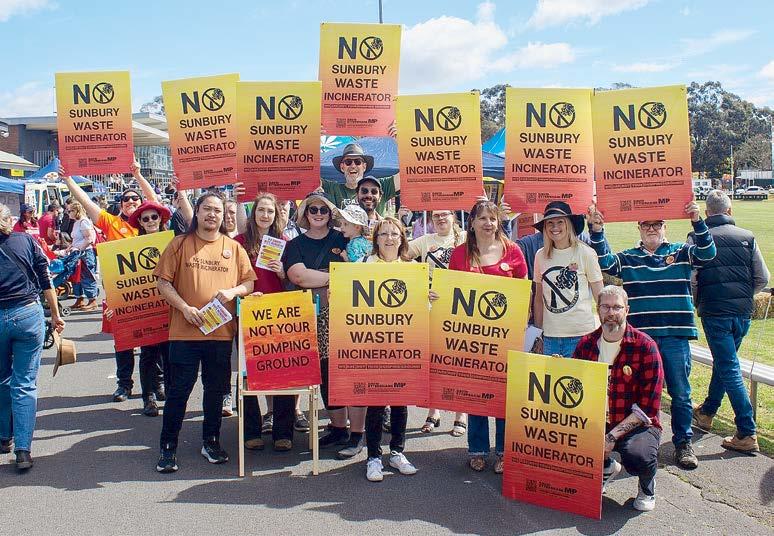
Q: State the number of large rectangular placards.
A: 12